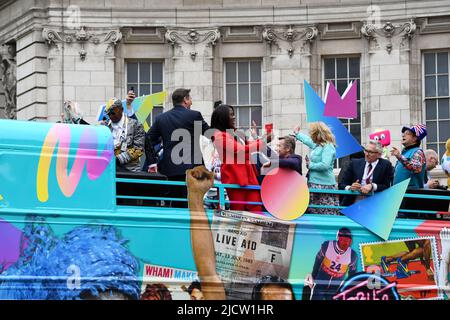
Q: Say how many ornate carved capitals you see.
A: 4